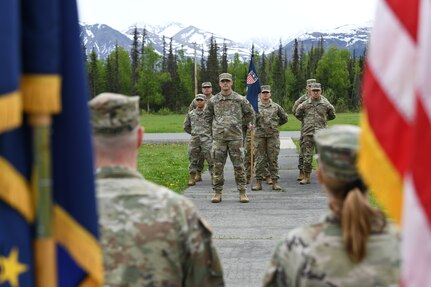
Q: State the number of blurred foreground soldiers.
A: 2